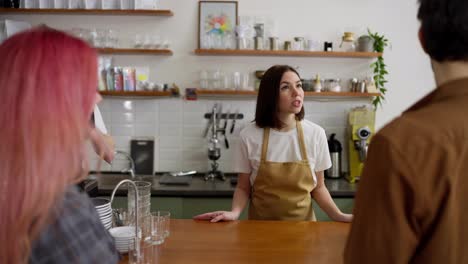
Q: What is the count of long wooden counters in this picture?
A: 1